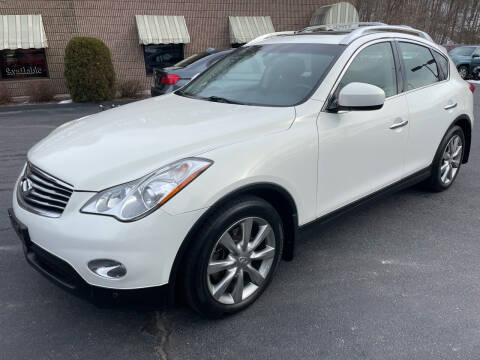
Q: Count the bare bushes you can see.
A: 3